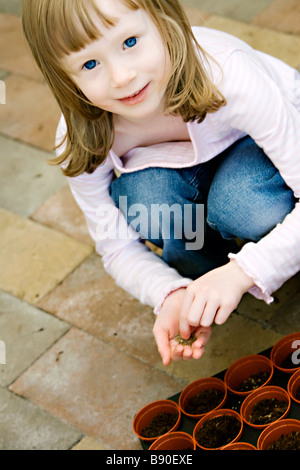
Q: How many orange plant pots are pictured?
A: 10